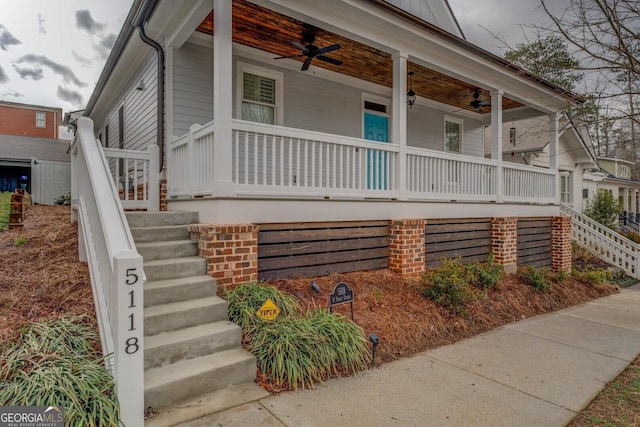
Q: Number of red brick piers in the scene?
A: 4